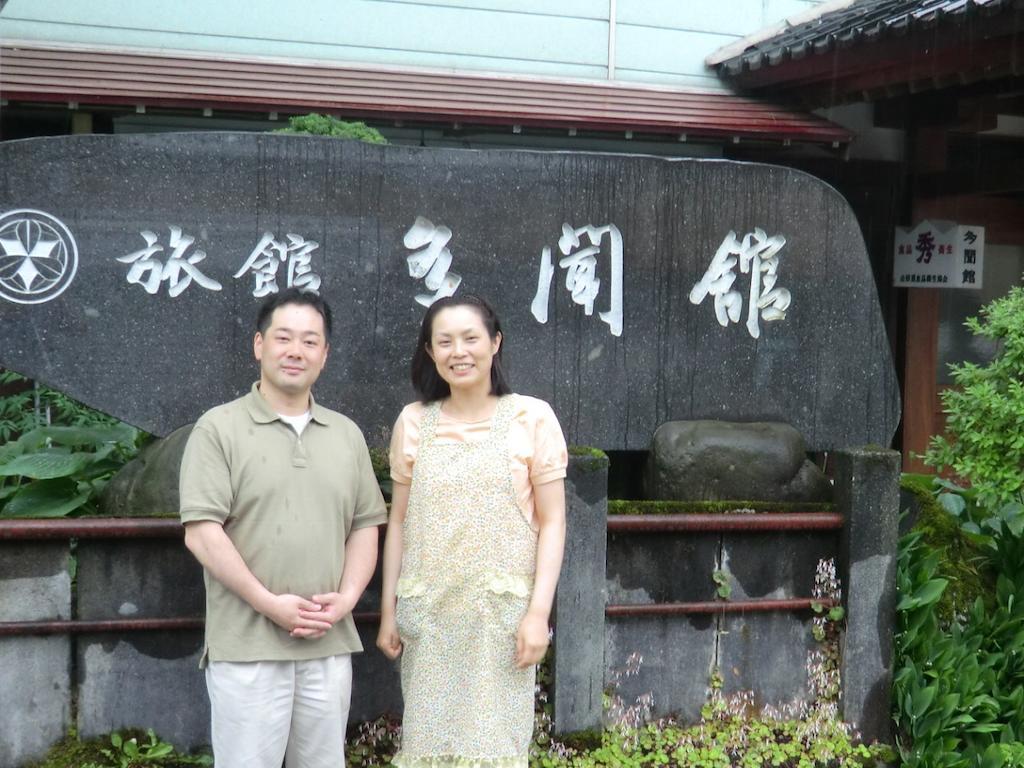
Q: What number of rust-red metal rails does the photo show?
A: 4